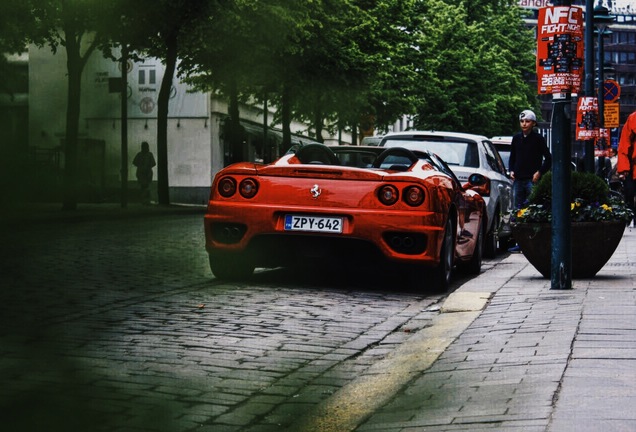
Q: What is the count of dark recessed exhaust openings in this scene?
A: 2